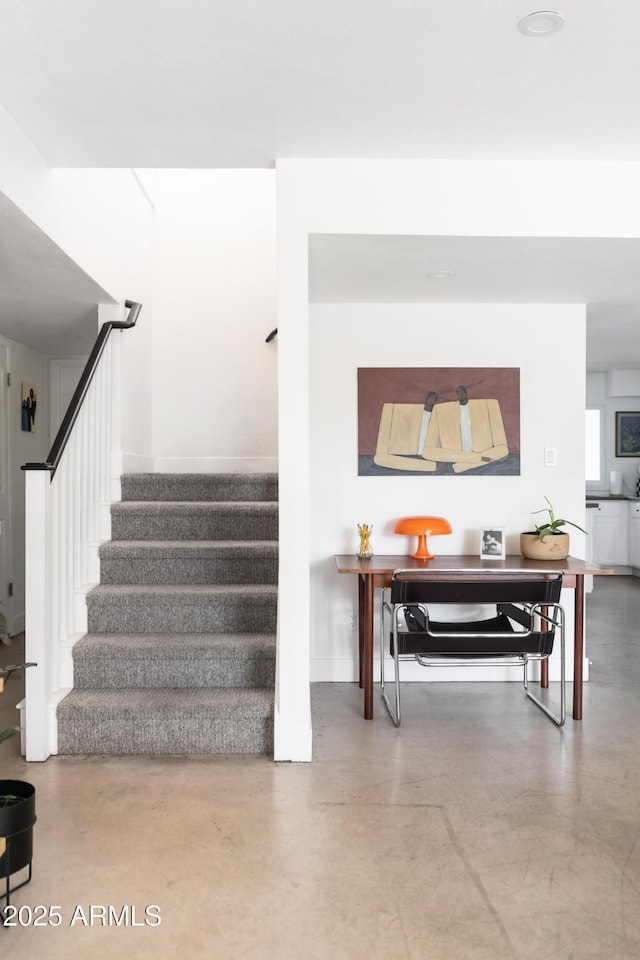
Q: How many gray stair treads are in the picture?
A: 6